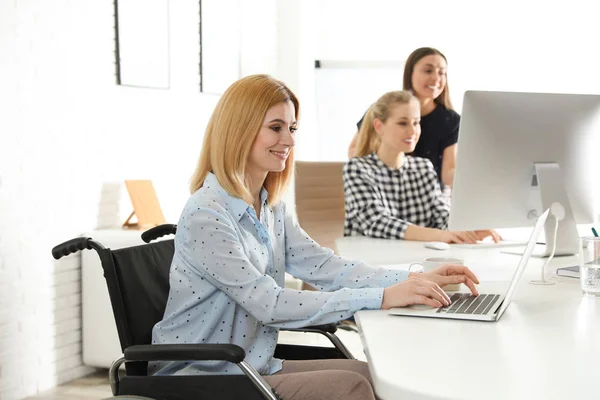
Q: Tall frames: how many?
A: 2